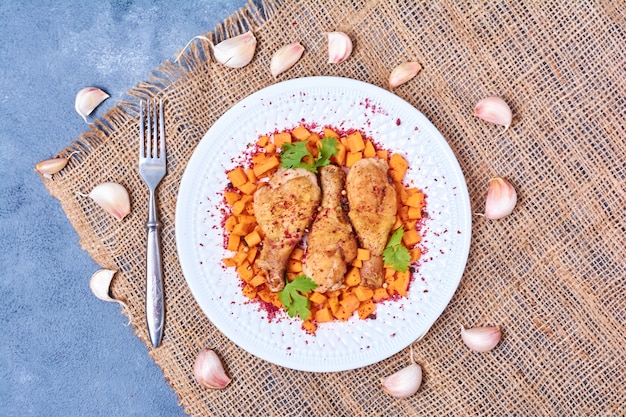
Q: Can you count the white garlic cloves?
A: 13